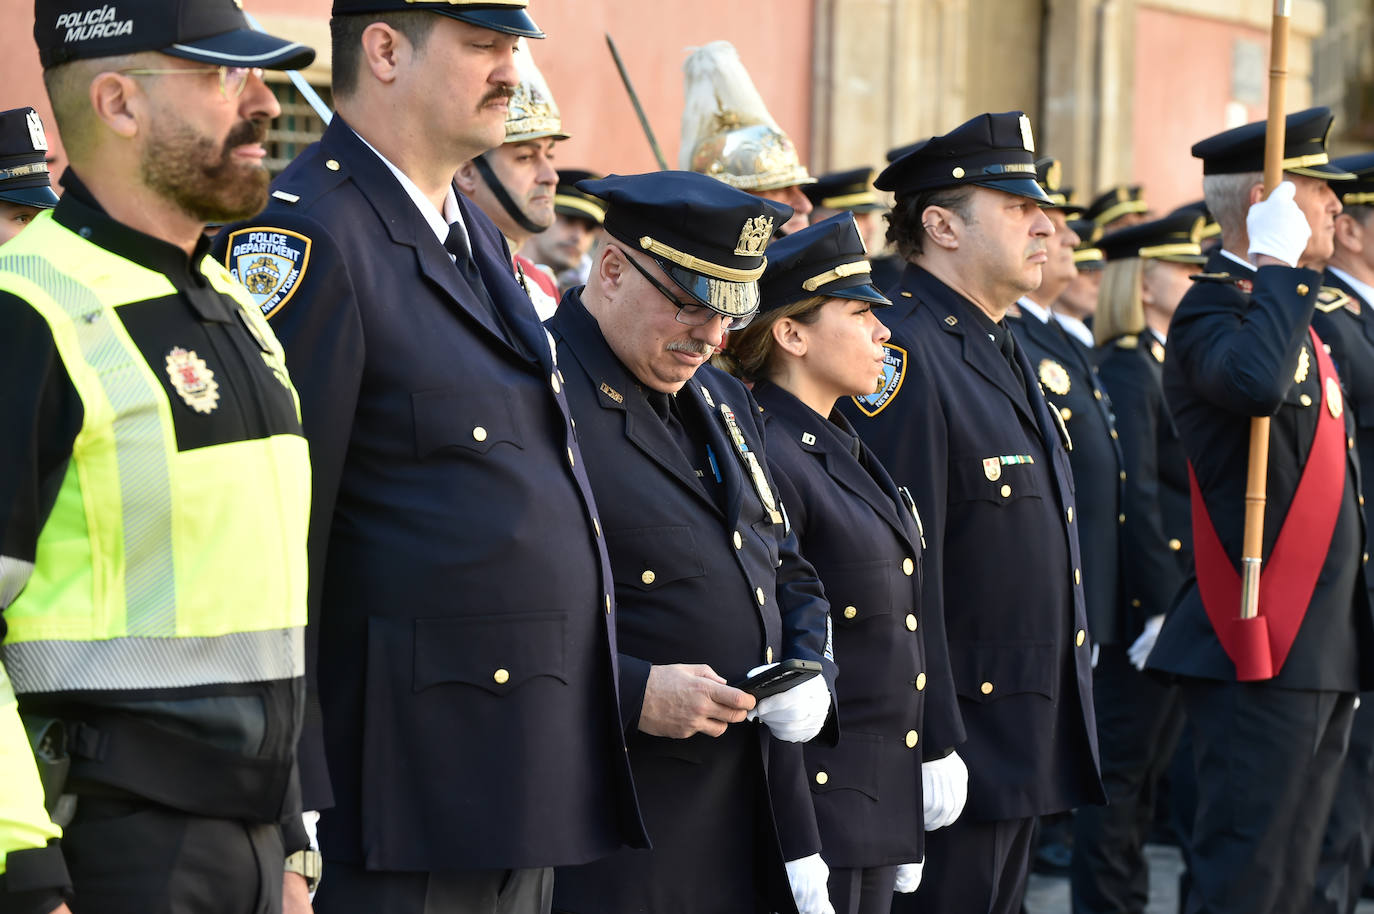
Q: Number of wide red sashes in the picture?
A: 1